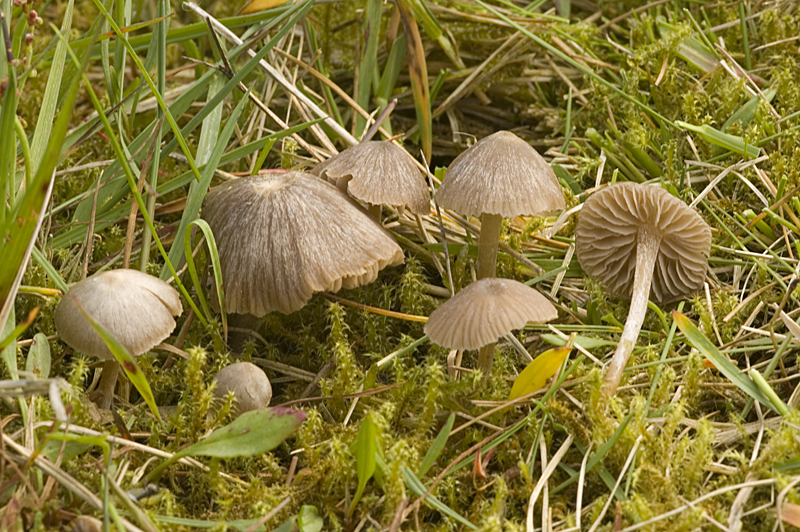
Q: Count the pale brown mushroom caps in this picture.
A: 7